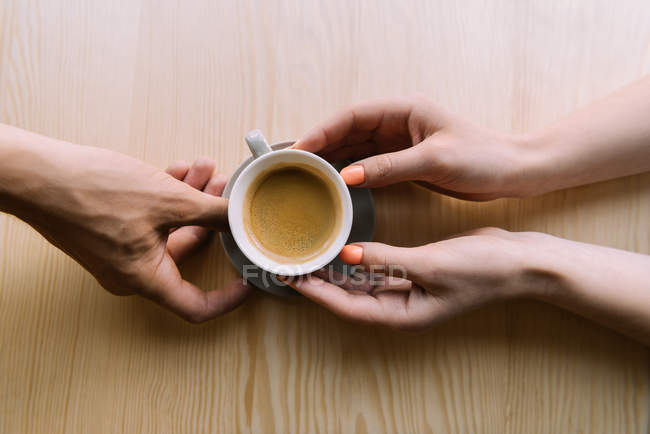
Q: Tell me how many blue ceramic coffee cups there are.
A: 0